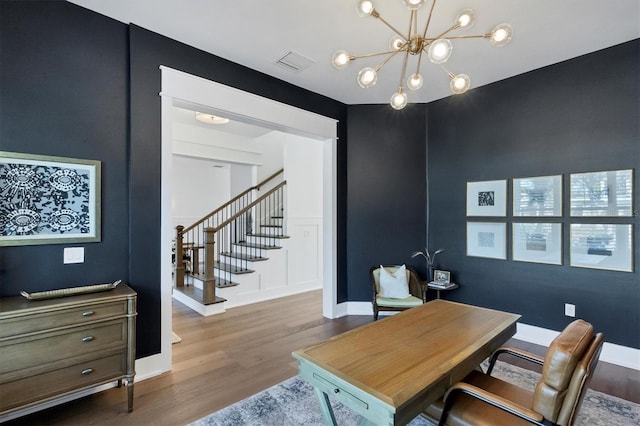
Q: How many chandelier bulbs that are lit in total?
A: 11